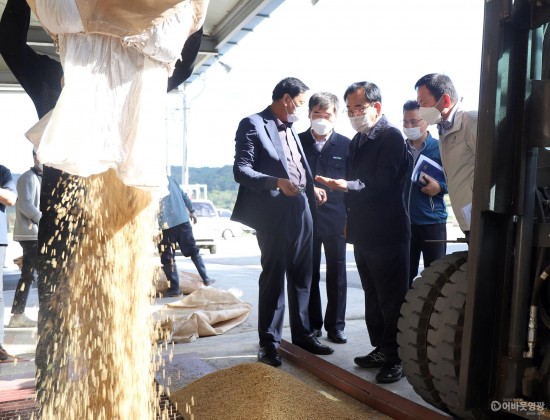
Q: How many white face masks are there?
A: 5